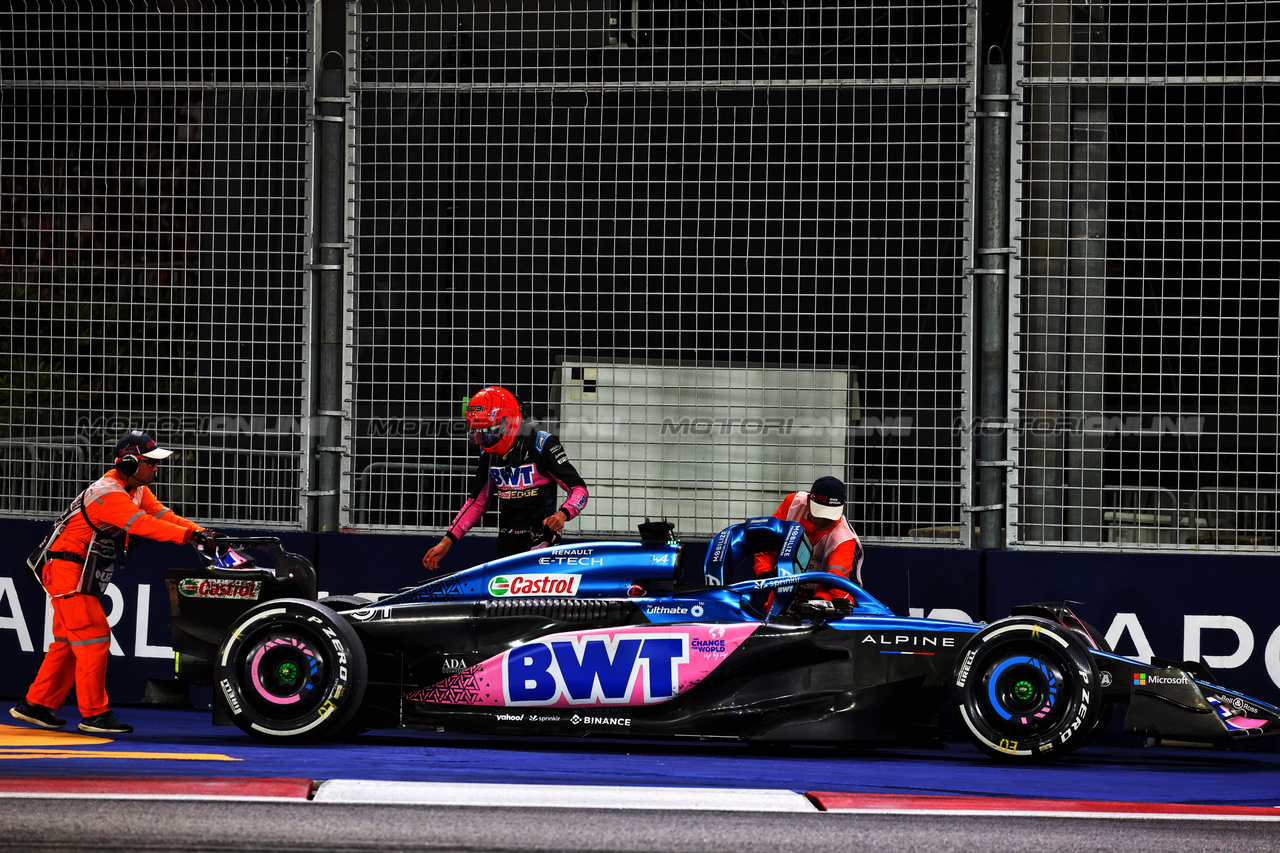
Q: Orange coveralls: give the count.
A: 2